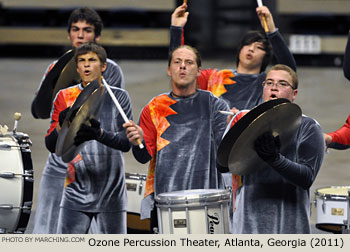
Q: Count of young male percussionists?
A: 5